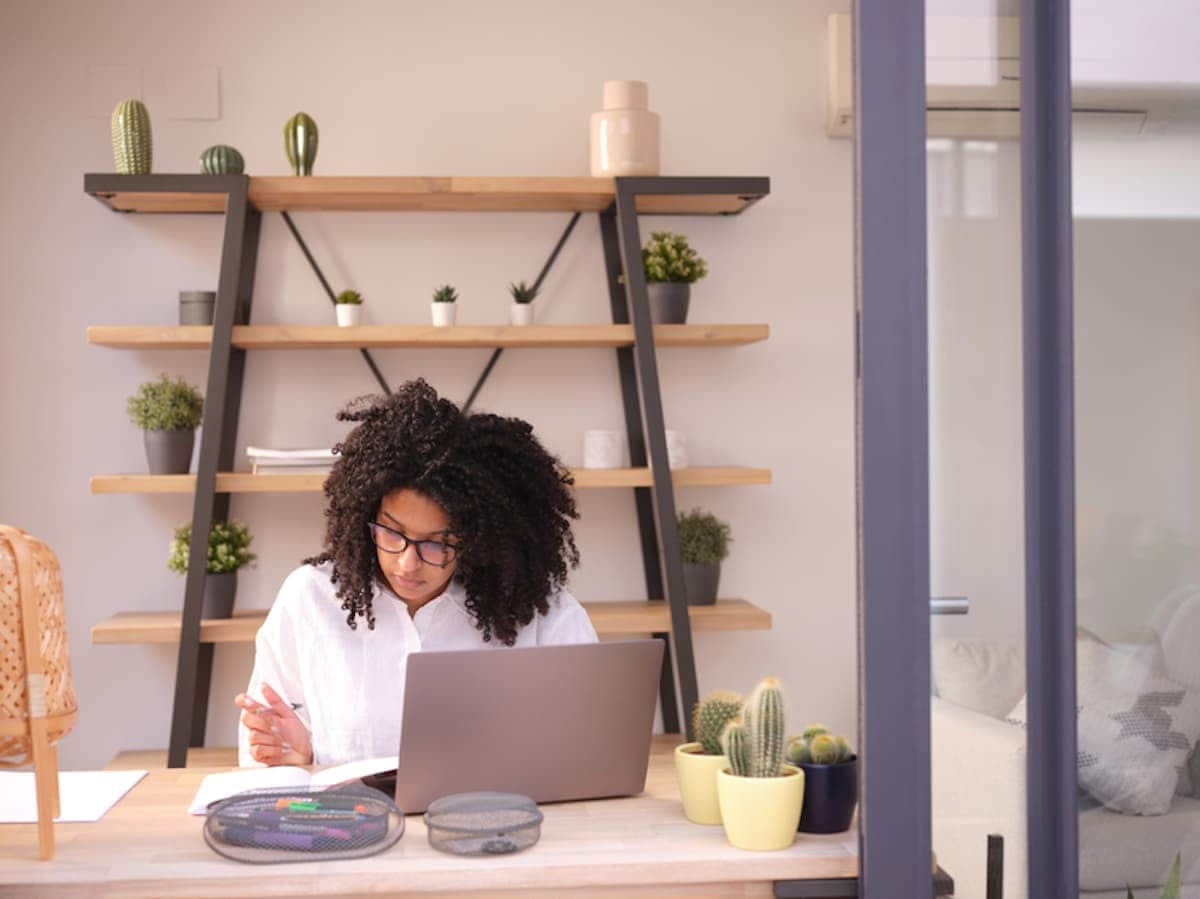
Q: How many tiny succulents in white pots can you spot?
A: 3